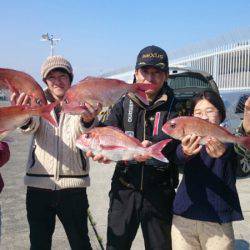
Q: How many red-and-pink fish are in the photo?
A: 5